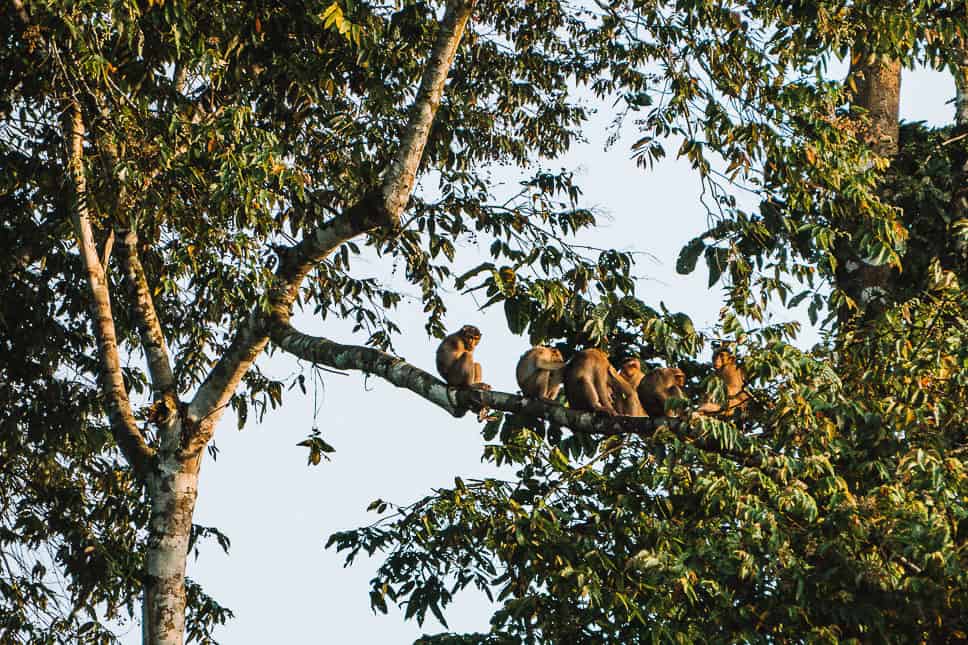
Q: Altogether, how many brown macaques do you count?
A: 6